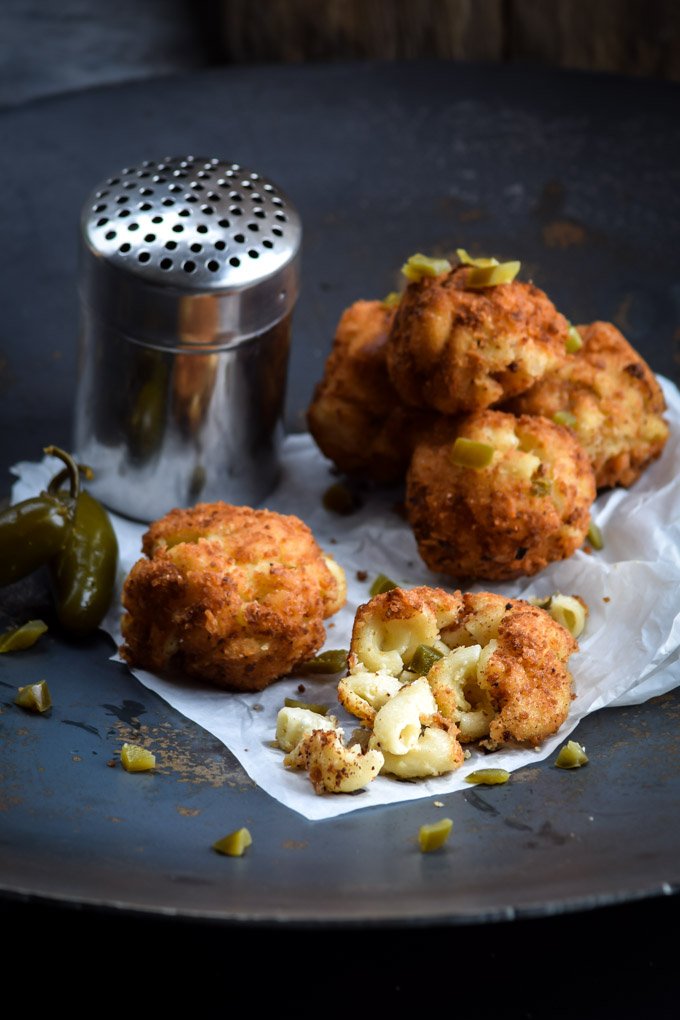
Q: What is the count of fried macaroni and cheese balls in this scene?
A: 6